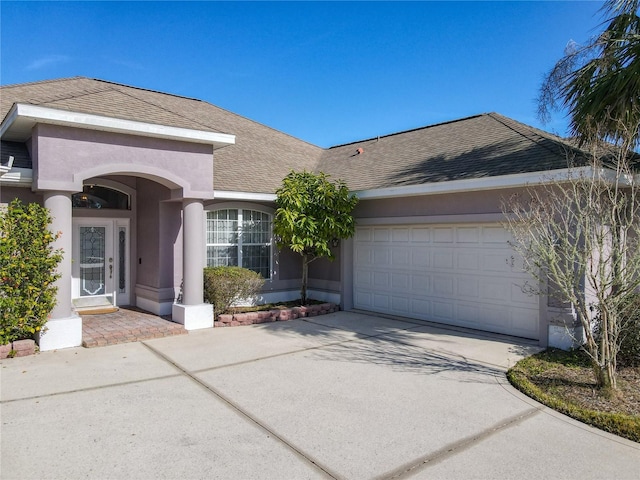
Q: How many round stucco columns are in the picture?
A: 2